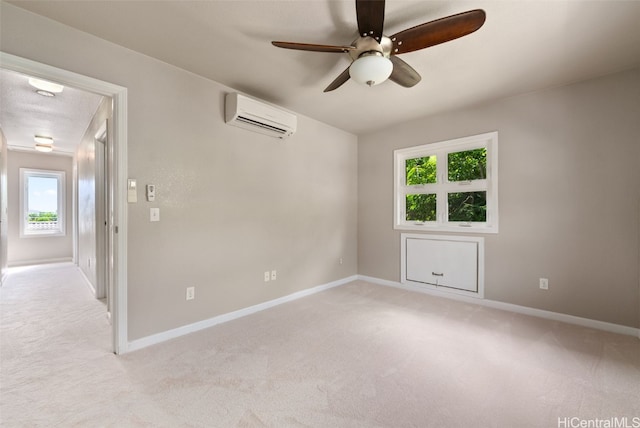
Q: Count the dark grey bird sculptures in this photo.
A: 0